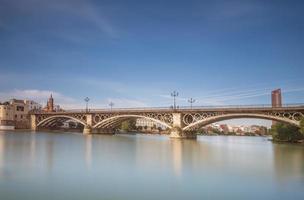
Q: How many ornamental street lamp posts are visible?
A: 4